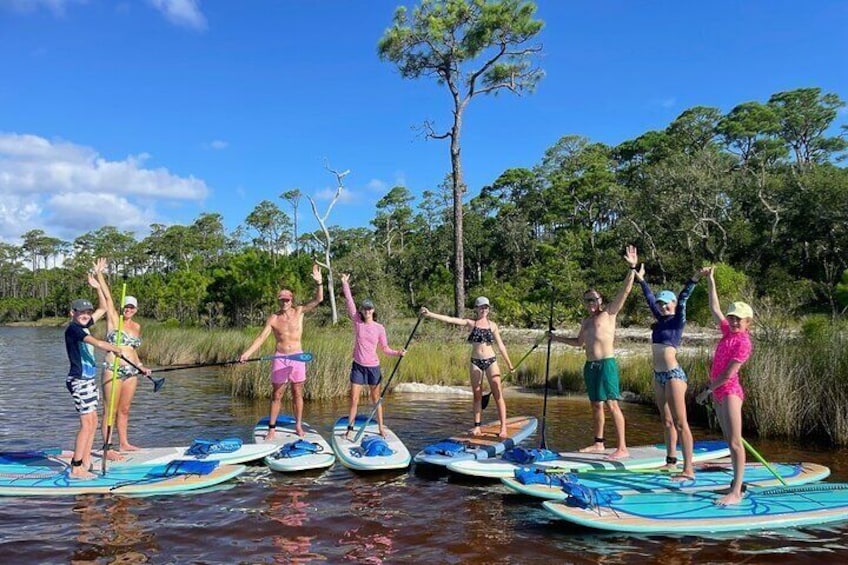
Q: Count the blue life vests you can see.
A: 8